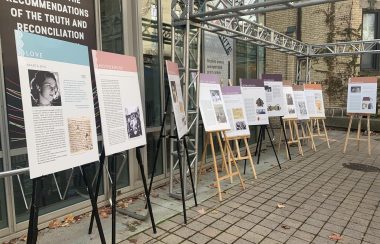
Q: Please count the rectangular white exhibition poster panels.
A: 11